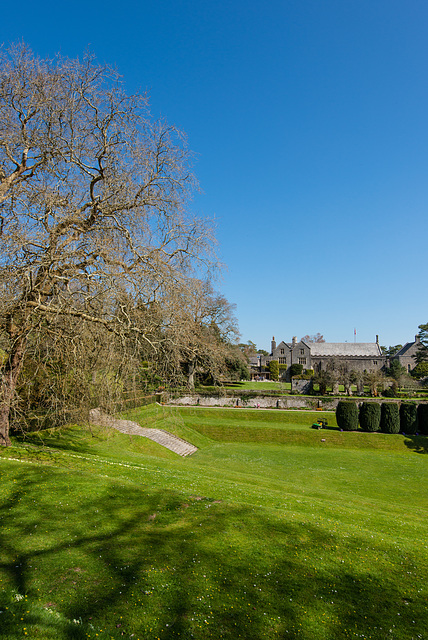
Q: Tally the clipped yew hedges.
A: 5